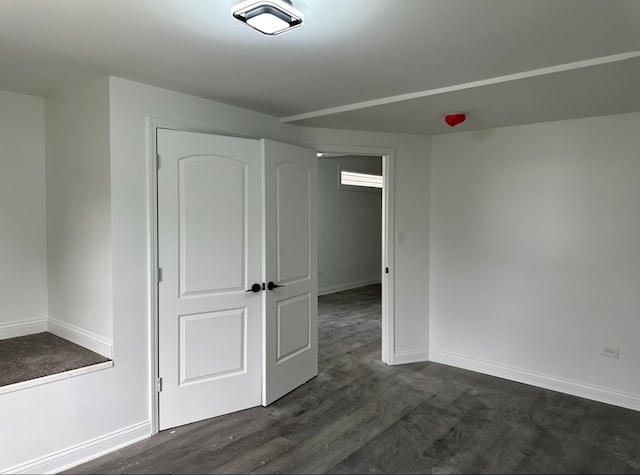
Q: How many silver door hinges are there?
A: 3